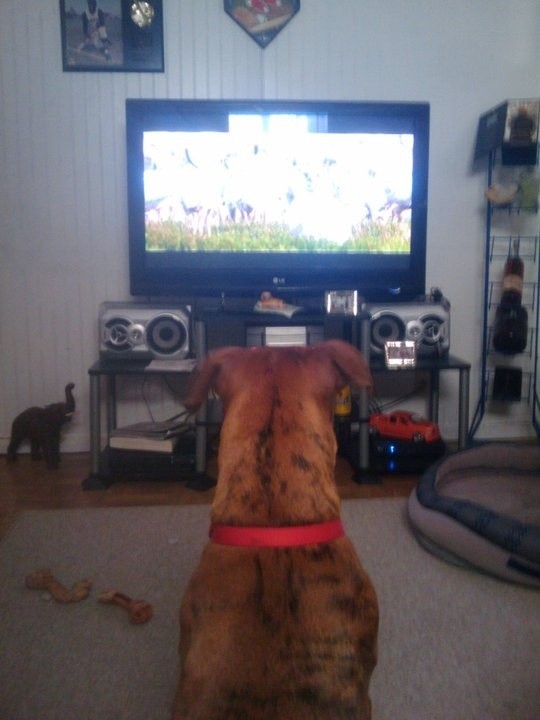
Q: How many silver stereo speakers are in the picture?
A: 2